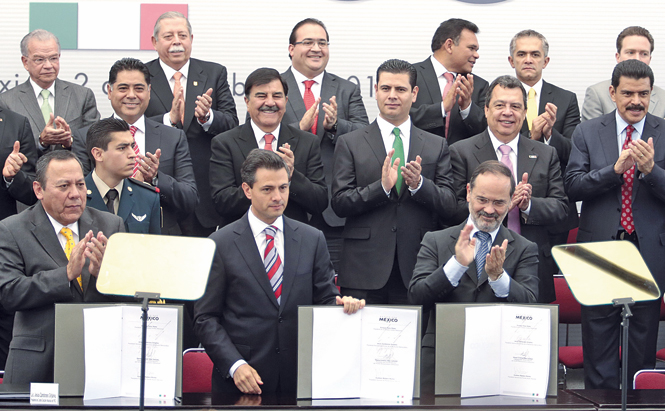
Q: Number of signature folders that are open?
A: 3